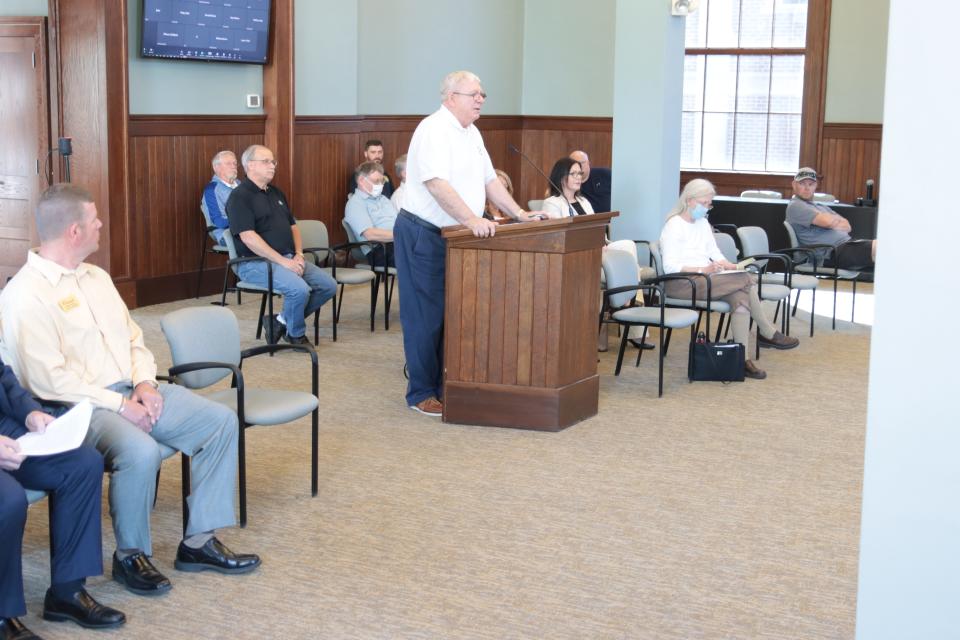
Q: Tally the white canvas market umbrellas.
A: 0